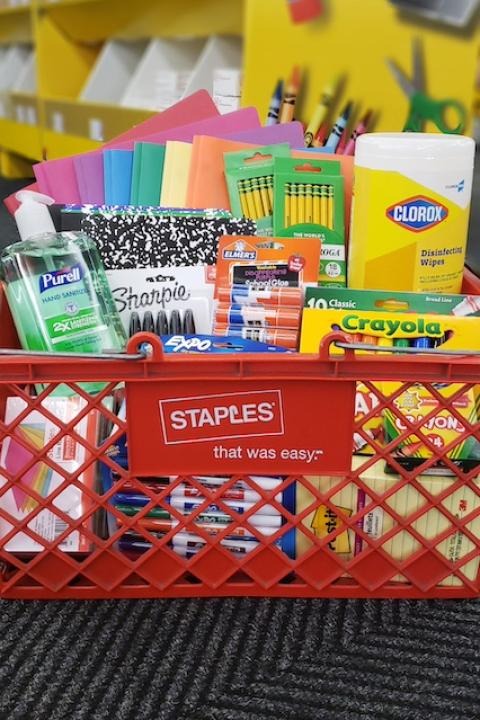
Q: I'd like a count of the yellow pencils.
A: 12